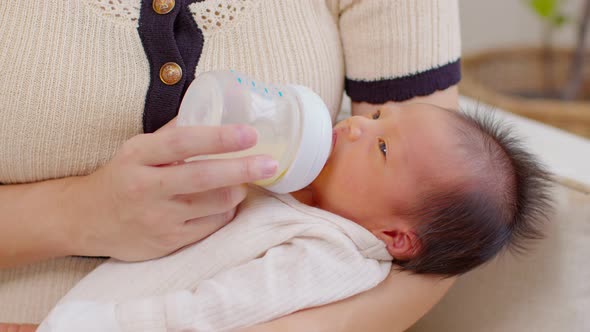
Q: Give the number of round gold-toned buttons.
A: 2